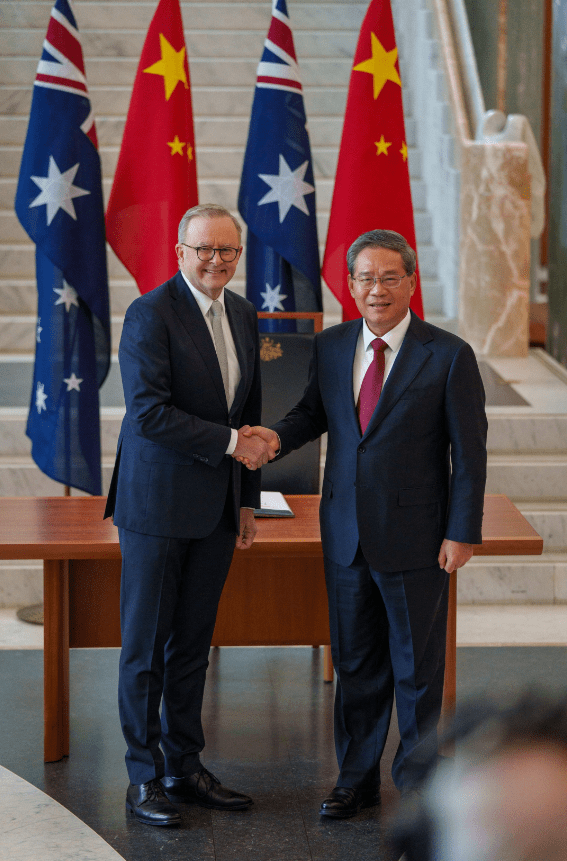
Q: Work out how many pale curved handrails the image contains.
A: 1